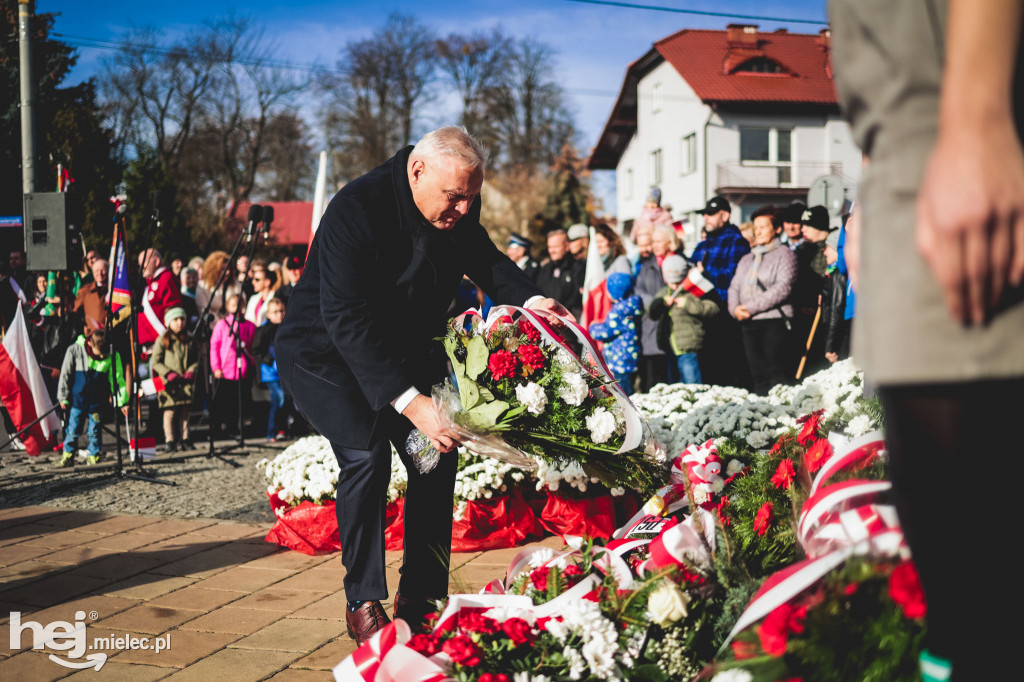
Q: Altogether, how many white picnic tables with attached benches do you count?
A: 0